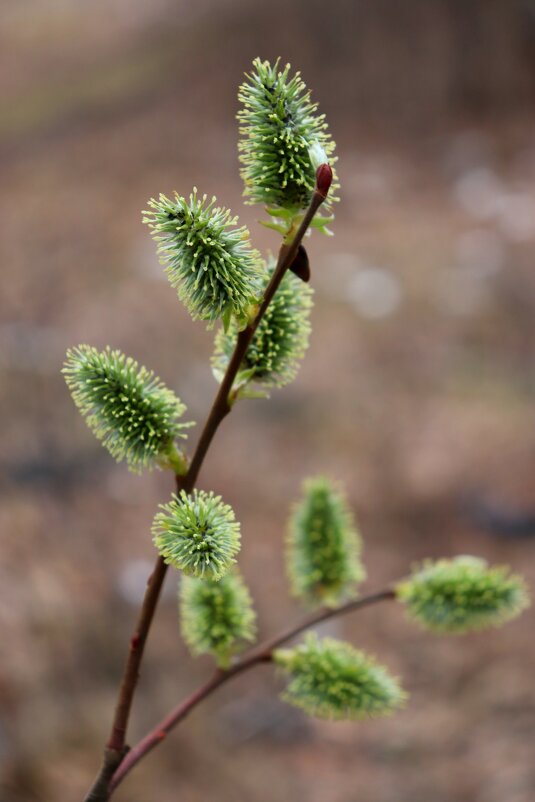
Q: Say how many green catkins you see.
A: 9